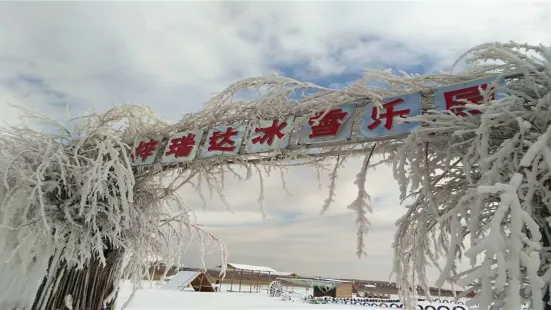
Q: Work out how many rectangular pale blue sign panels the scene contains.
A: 7